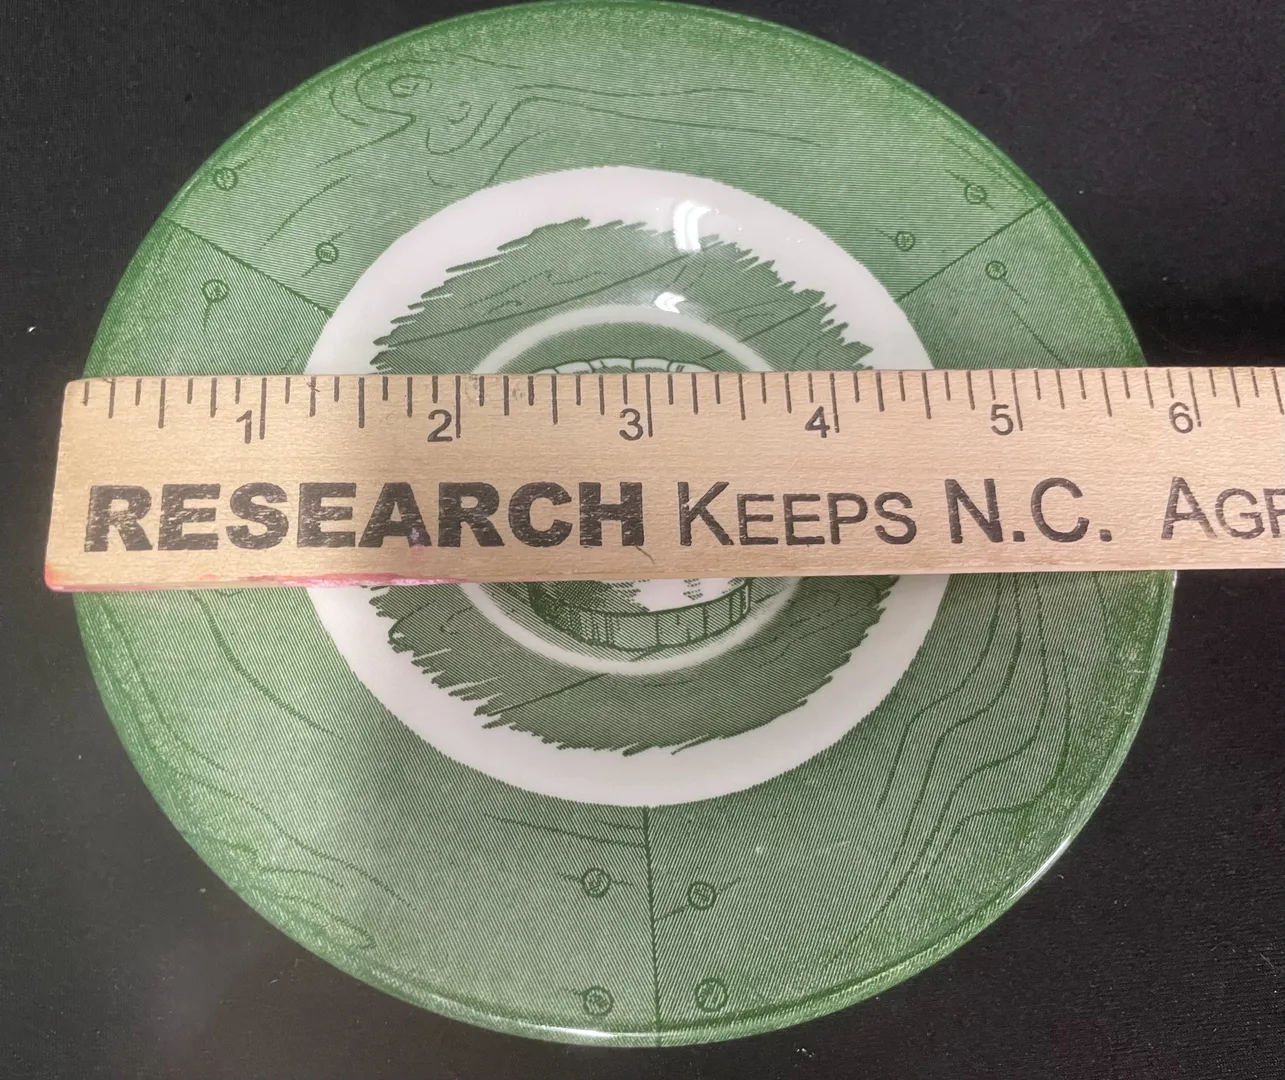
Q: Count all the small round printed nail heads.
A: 10